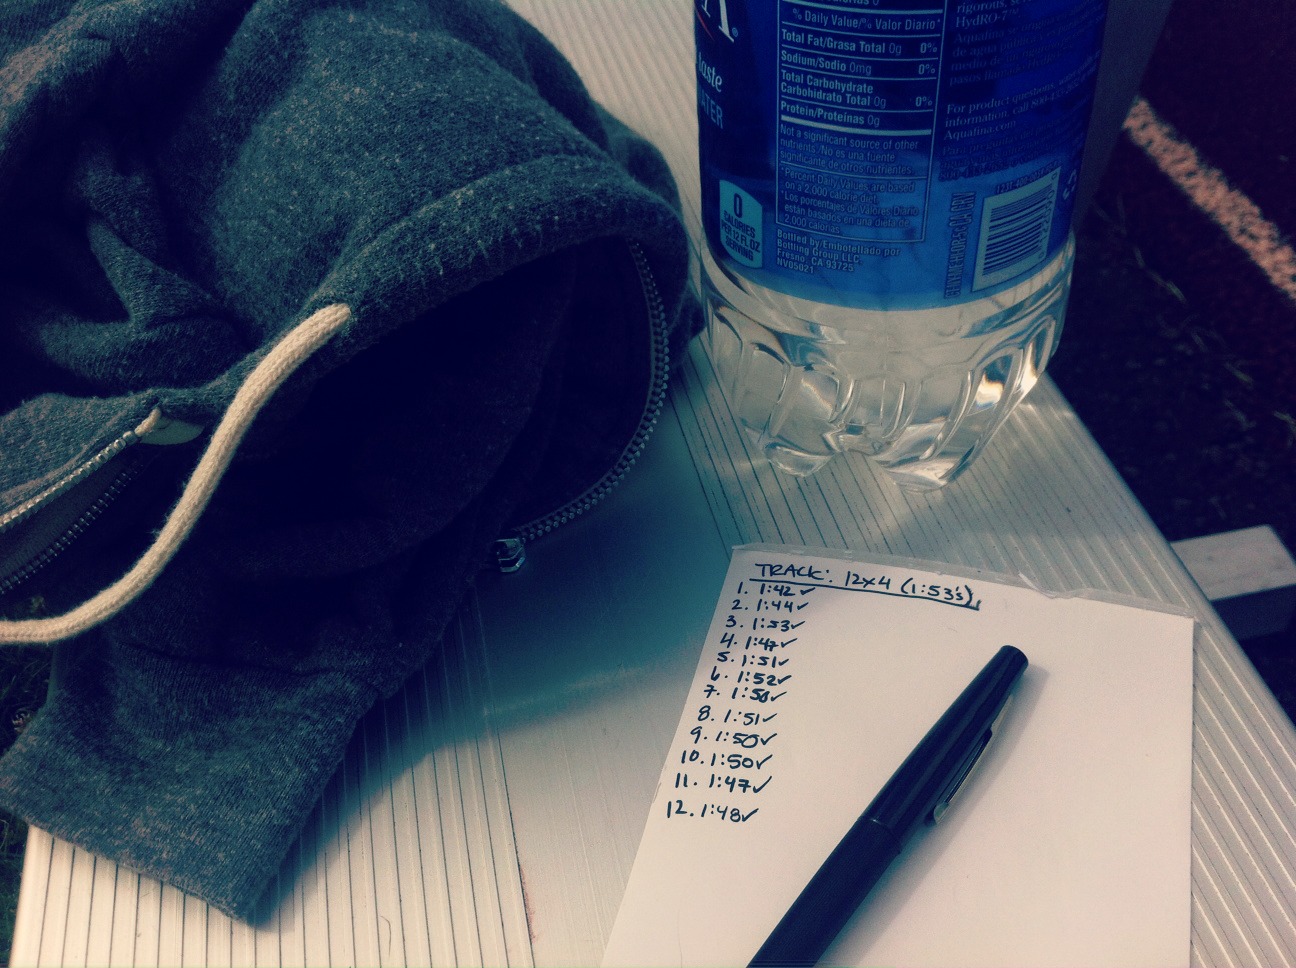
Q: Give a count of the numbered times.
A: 12